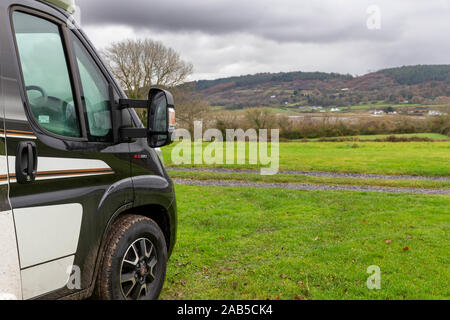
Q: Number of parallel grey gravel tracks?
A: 2